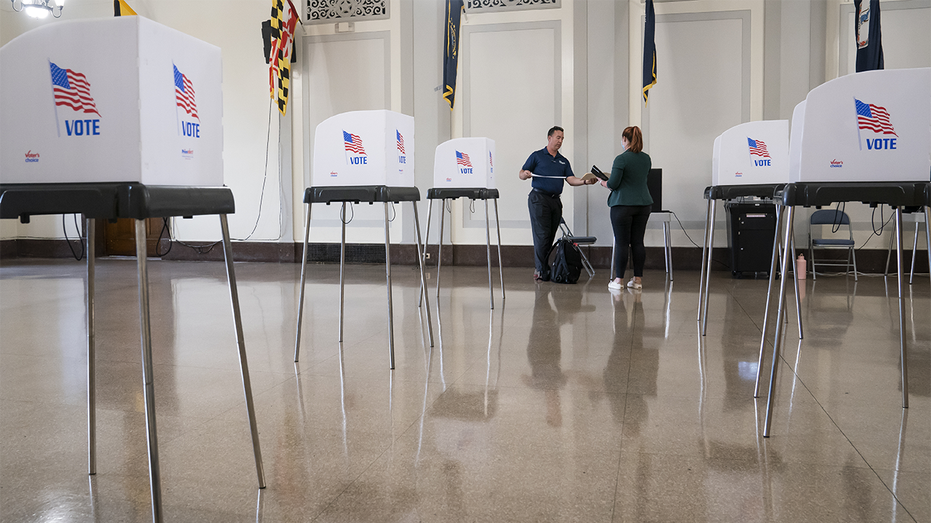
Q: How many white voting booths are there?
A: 5